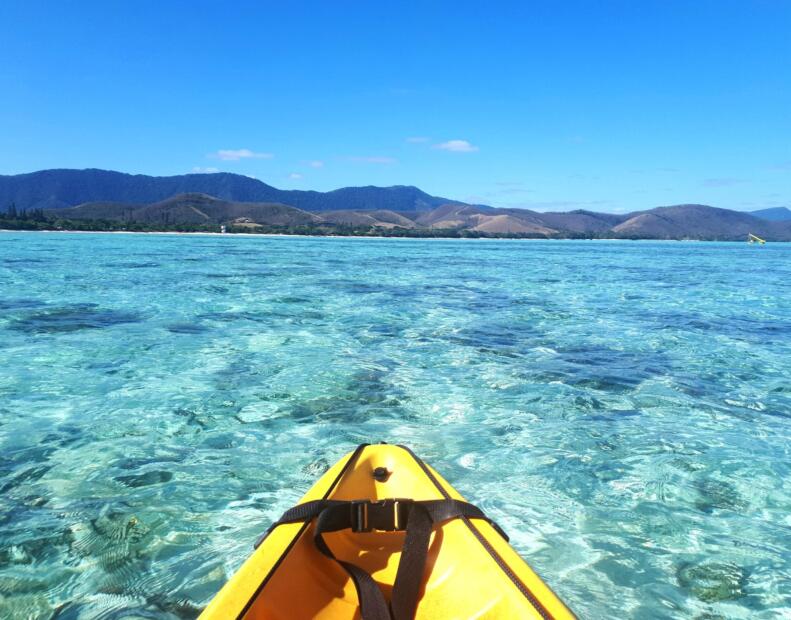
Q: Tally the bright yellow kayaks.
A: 1